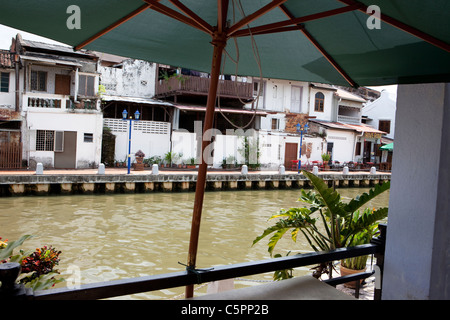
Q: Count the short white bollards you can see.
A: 8